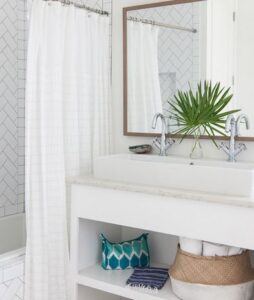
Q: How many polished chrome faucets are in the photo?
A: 2